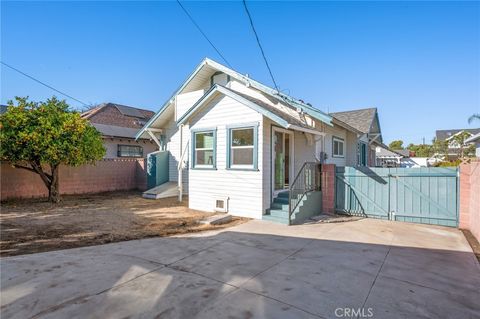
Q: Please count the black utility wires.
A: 3